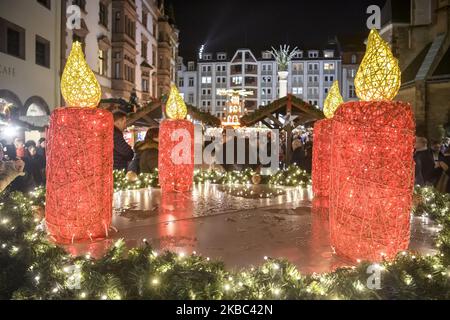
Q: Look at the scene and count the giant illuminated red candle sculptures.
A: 4